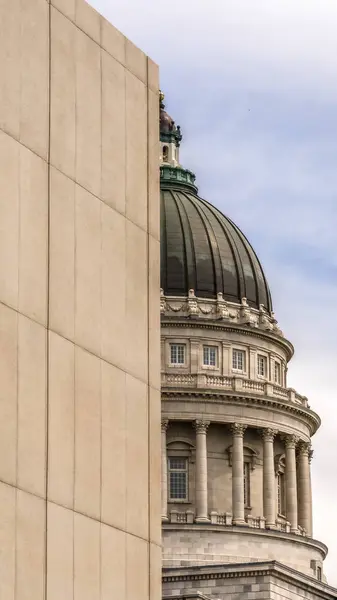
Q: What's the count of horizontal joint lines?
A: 4